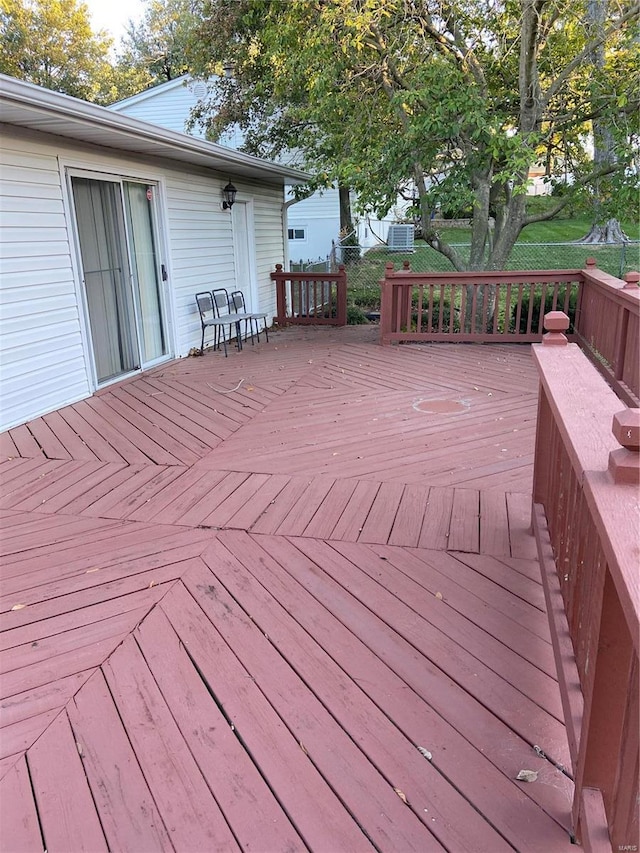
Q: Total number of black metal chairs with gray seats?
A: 3